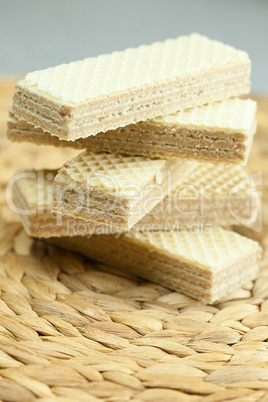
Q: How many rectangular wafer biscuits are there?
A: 5